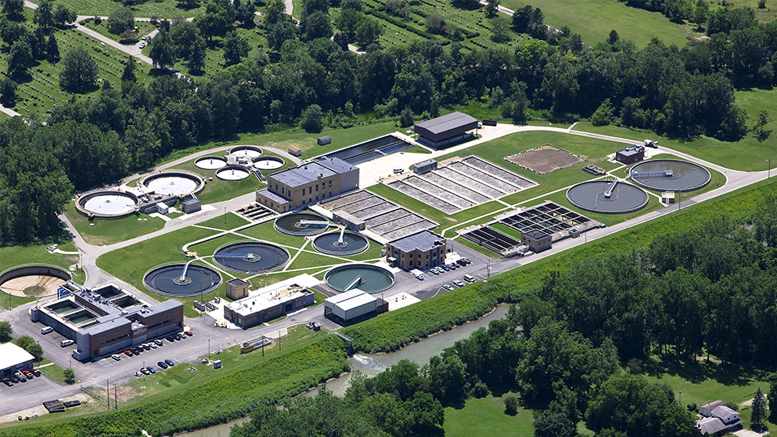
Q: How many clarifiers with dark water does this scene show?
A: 6